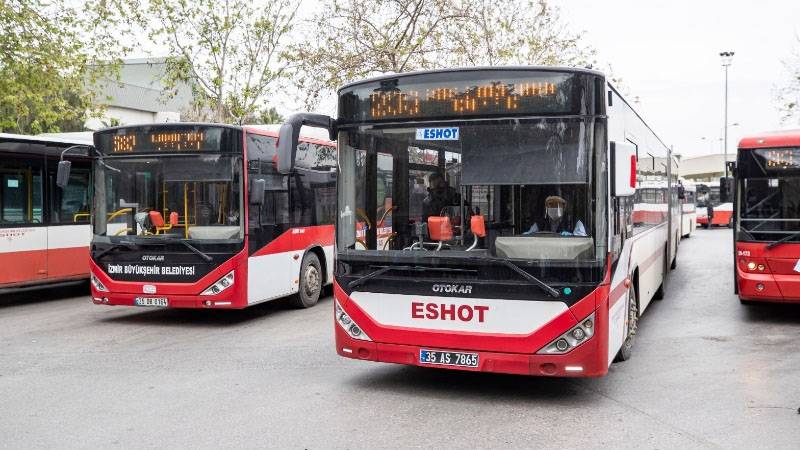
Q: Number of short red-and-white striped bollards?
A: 0